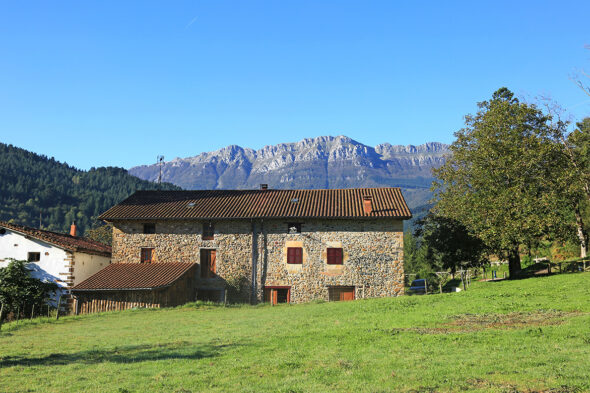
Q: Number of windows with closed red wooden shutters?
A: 2